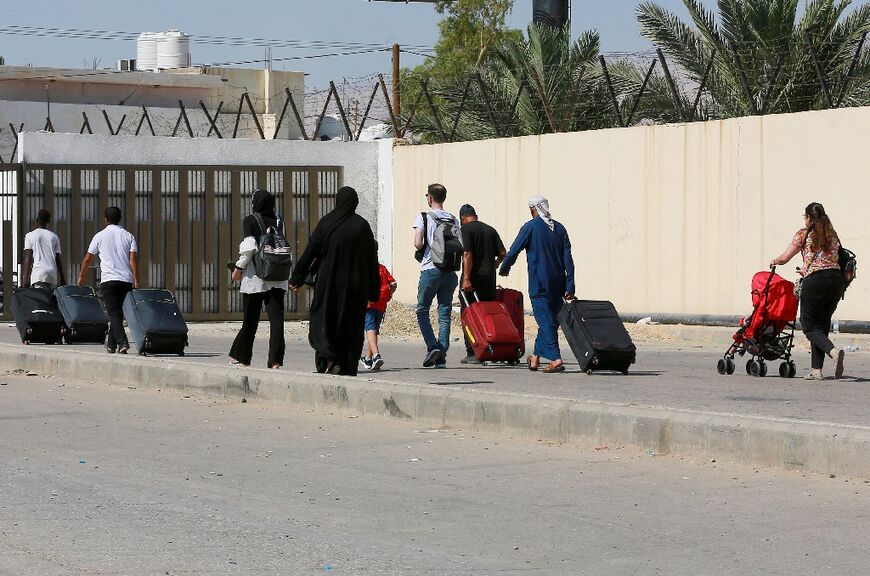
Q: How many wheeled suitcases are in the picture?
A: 6